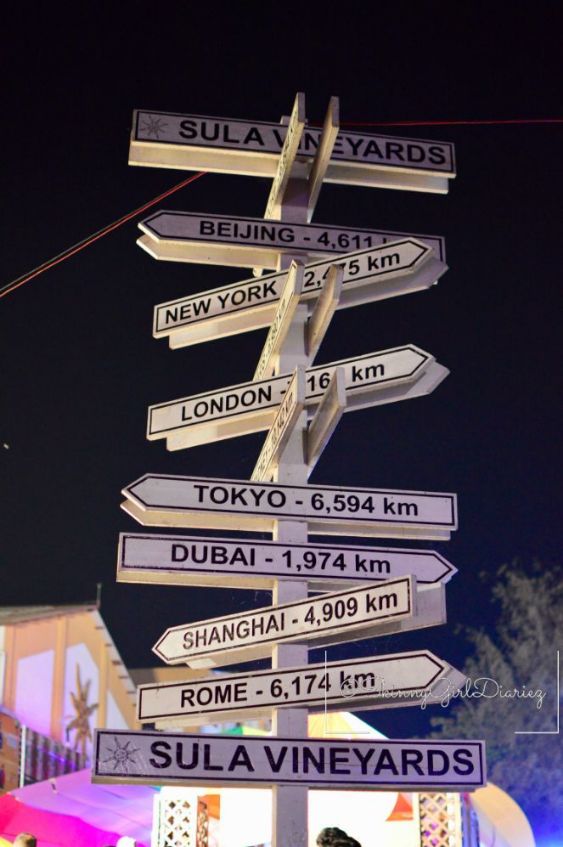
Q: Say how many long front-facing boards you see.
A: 9